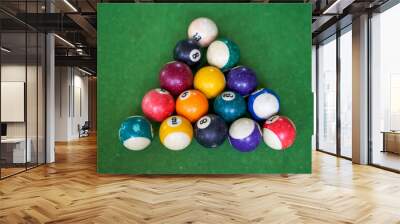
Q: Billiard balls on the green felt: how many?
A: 15